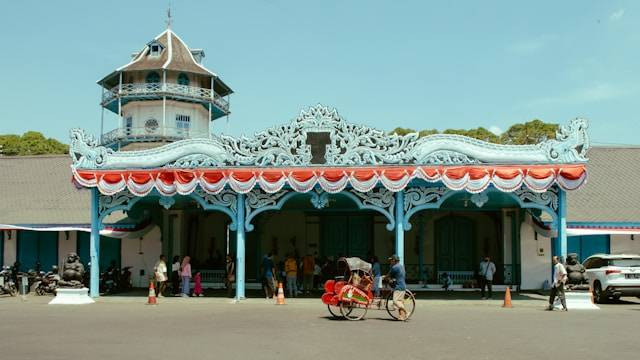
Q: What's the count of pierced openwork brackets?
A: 6